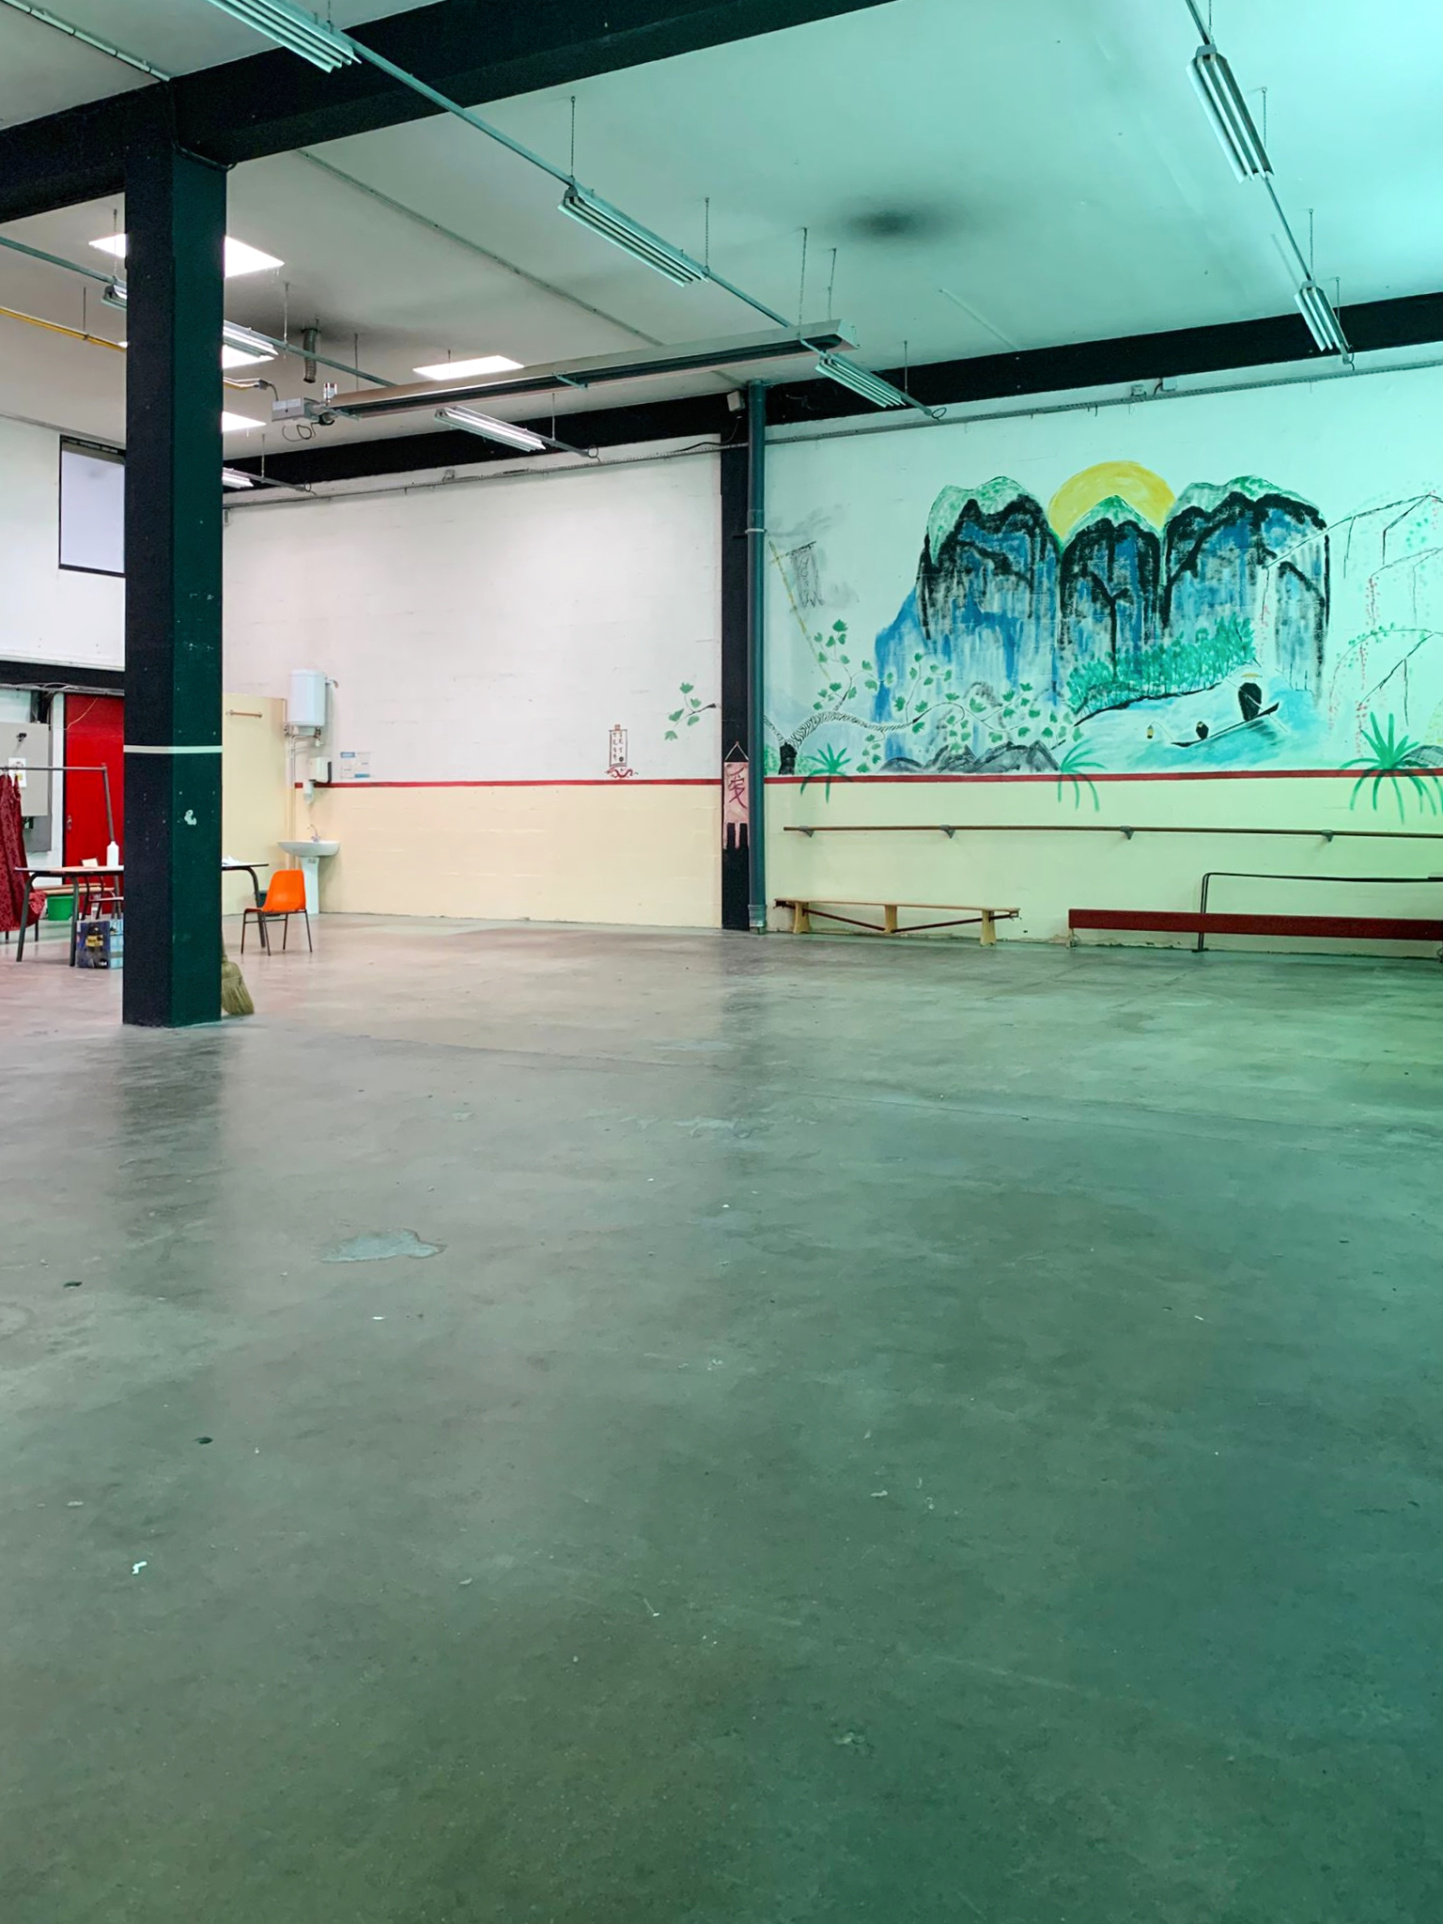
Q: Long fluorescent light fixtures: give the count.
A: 8